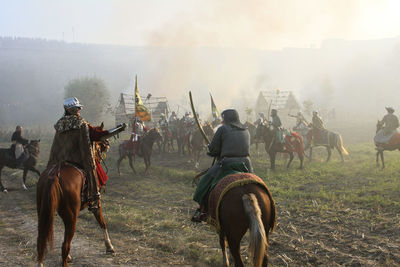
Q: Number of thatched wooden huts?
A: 2